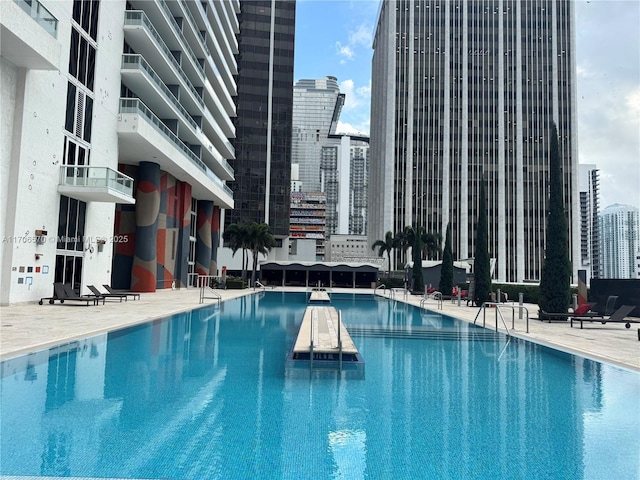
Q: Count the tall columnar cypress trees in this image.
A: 4